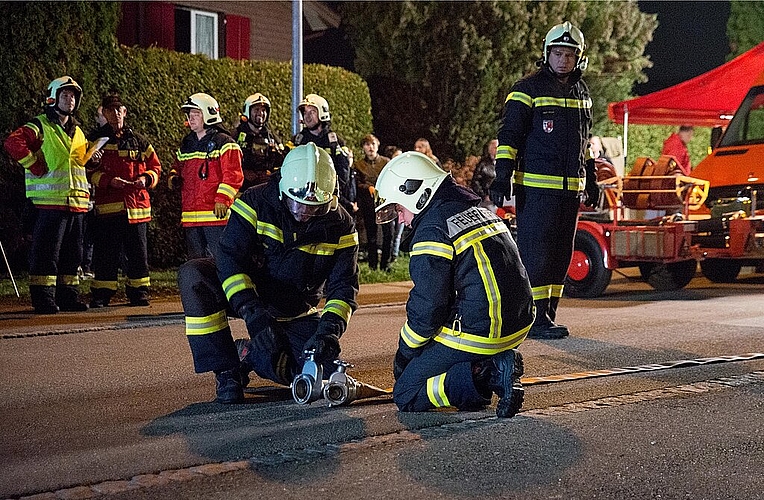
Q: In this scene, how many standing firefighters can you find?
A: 6